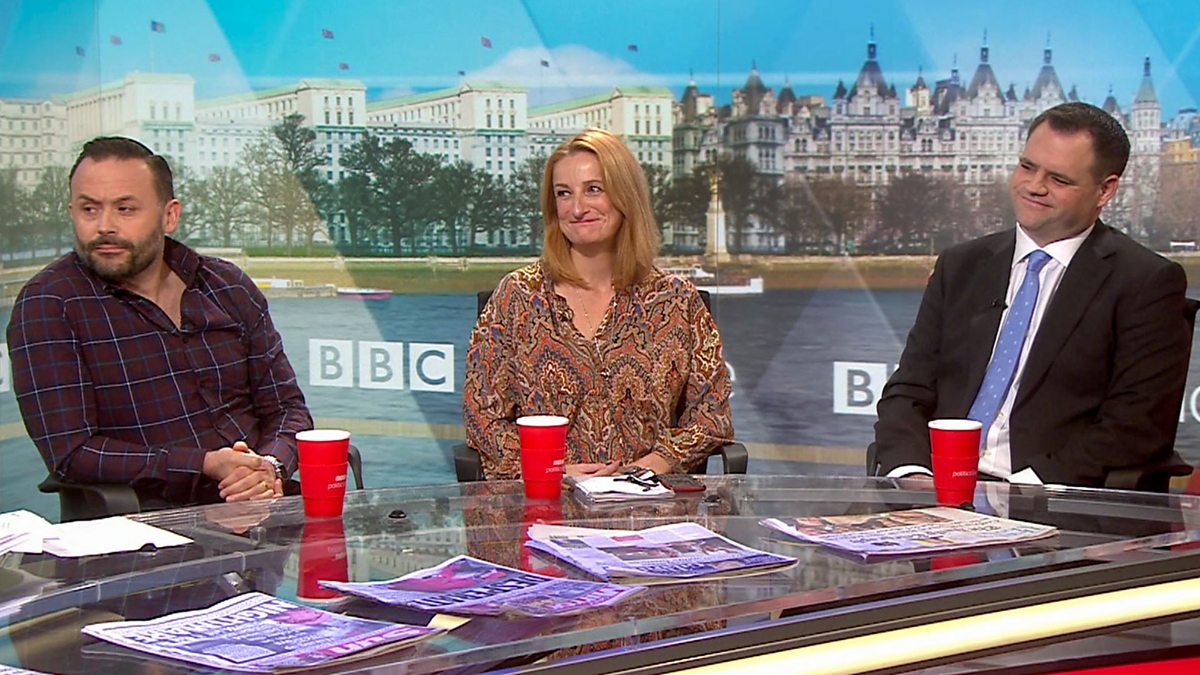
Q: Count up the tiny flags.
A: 10